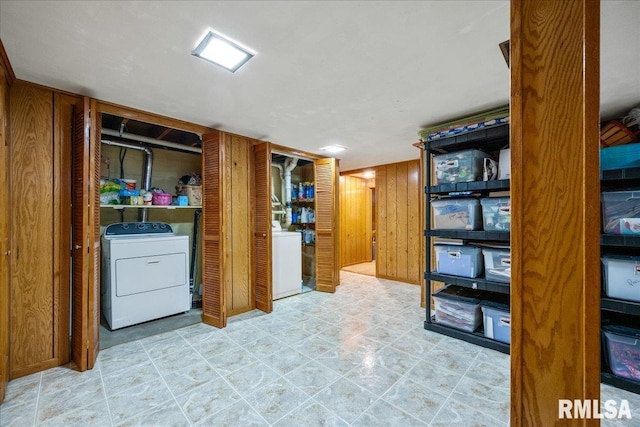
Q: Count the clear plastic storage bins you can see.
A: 10